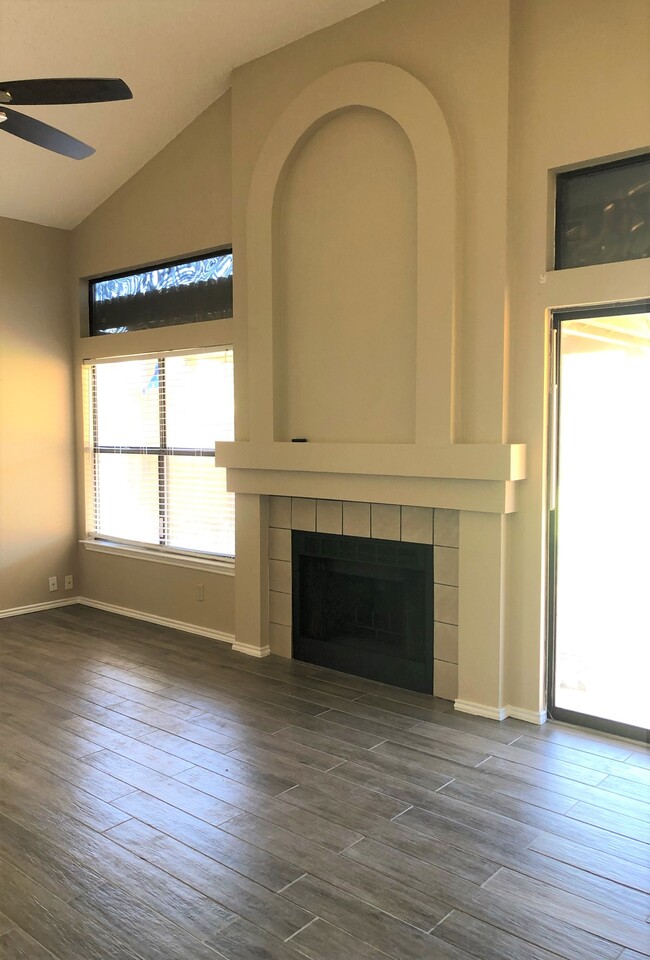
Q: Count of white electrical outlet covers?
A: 2